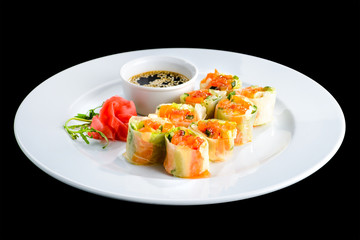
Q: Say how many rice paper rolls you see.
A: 8